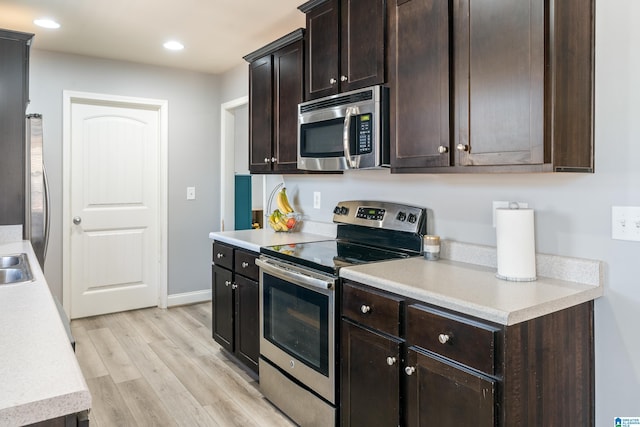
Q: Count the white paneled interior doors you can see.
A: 1